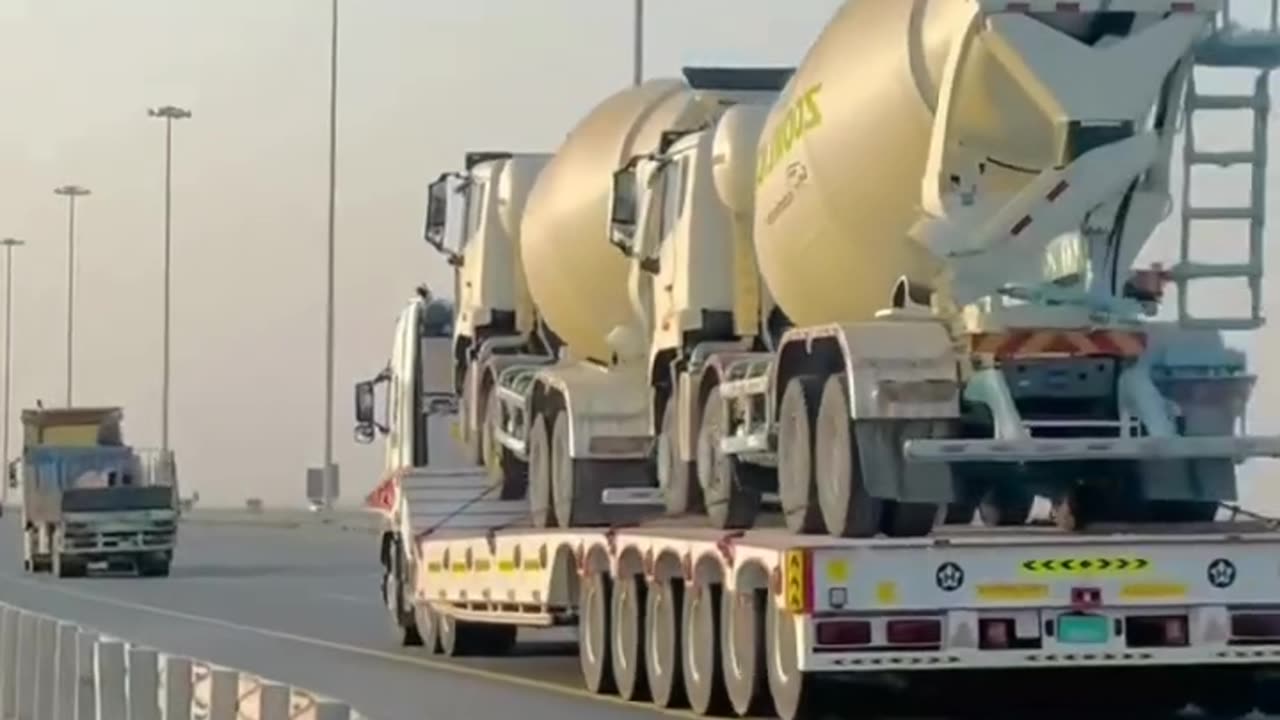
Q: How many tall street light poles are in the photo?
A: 5